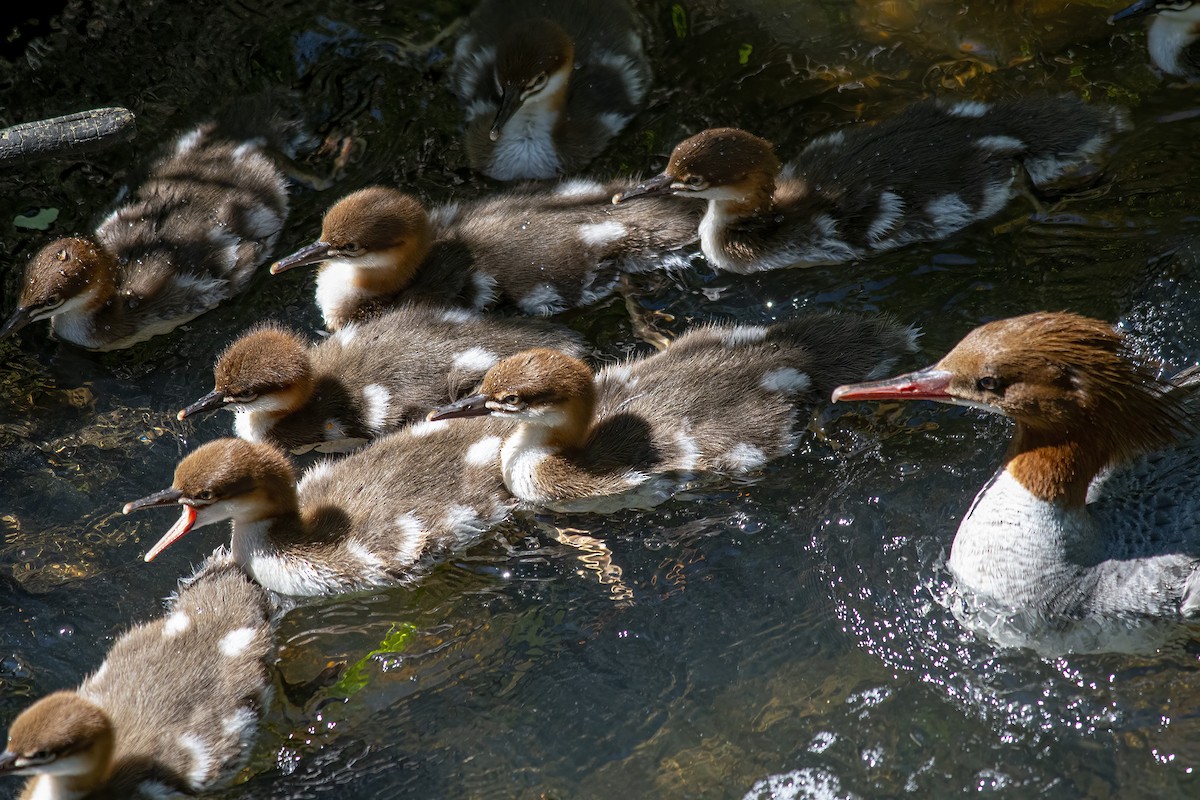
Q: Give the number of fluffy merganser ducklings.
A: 9